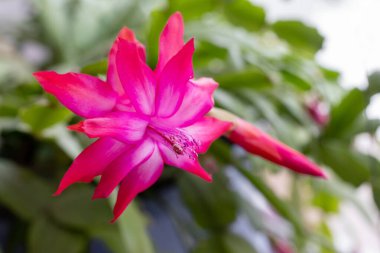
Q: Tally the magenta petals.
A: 12